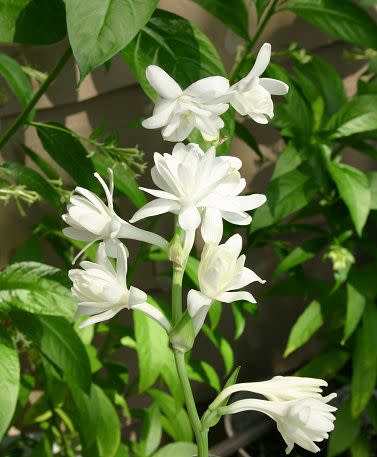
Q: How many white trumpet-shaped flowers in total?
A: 8